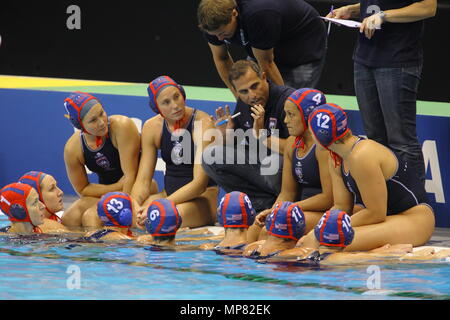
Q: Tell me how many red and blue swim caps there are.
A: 11